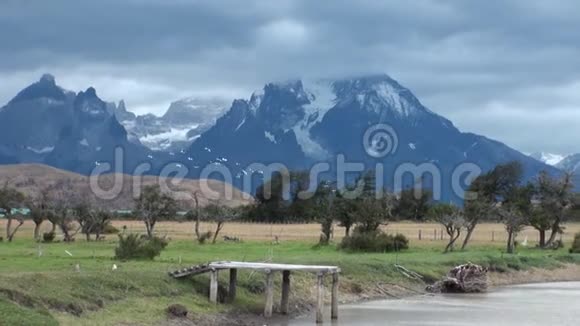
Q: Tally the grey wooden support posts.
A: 6